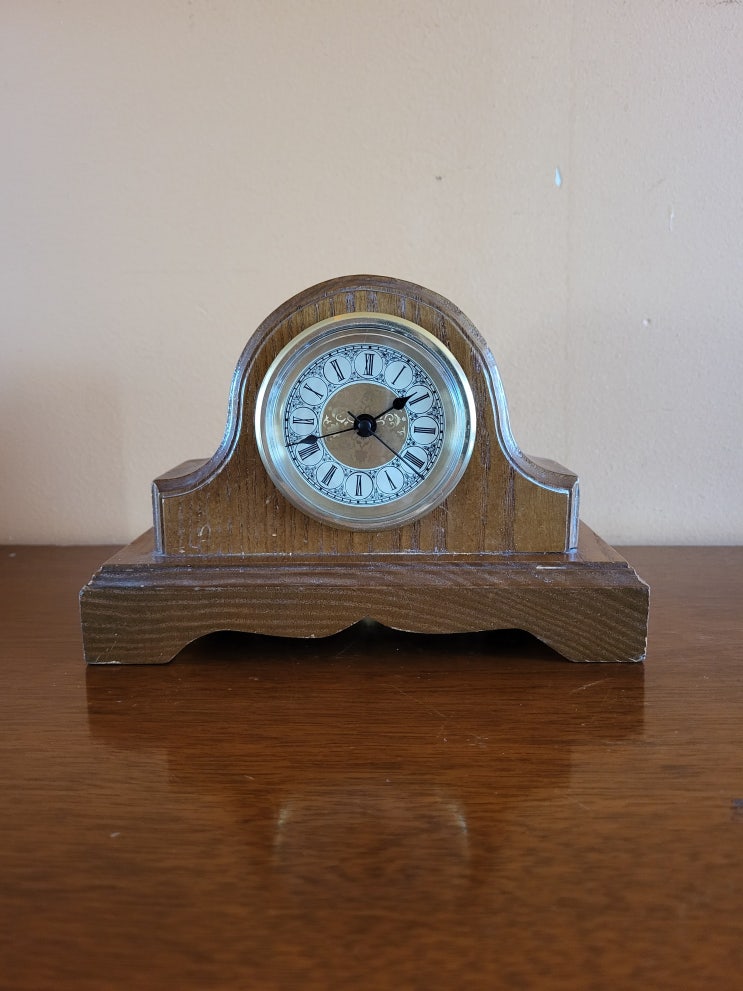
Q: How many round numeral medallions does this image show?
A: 12